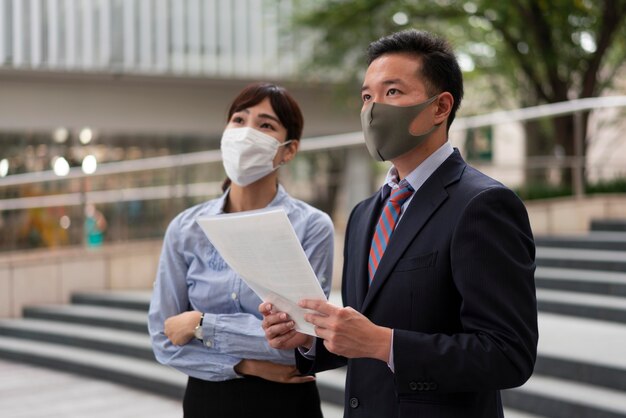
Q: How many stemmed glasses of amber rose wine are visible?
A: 0